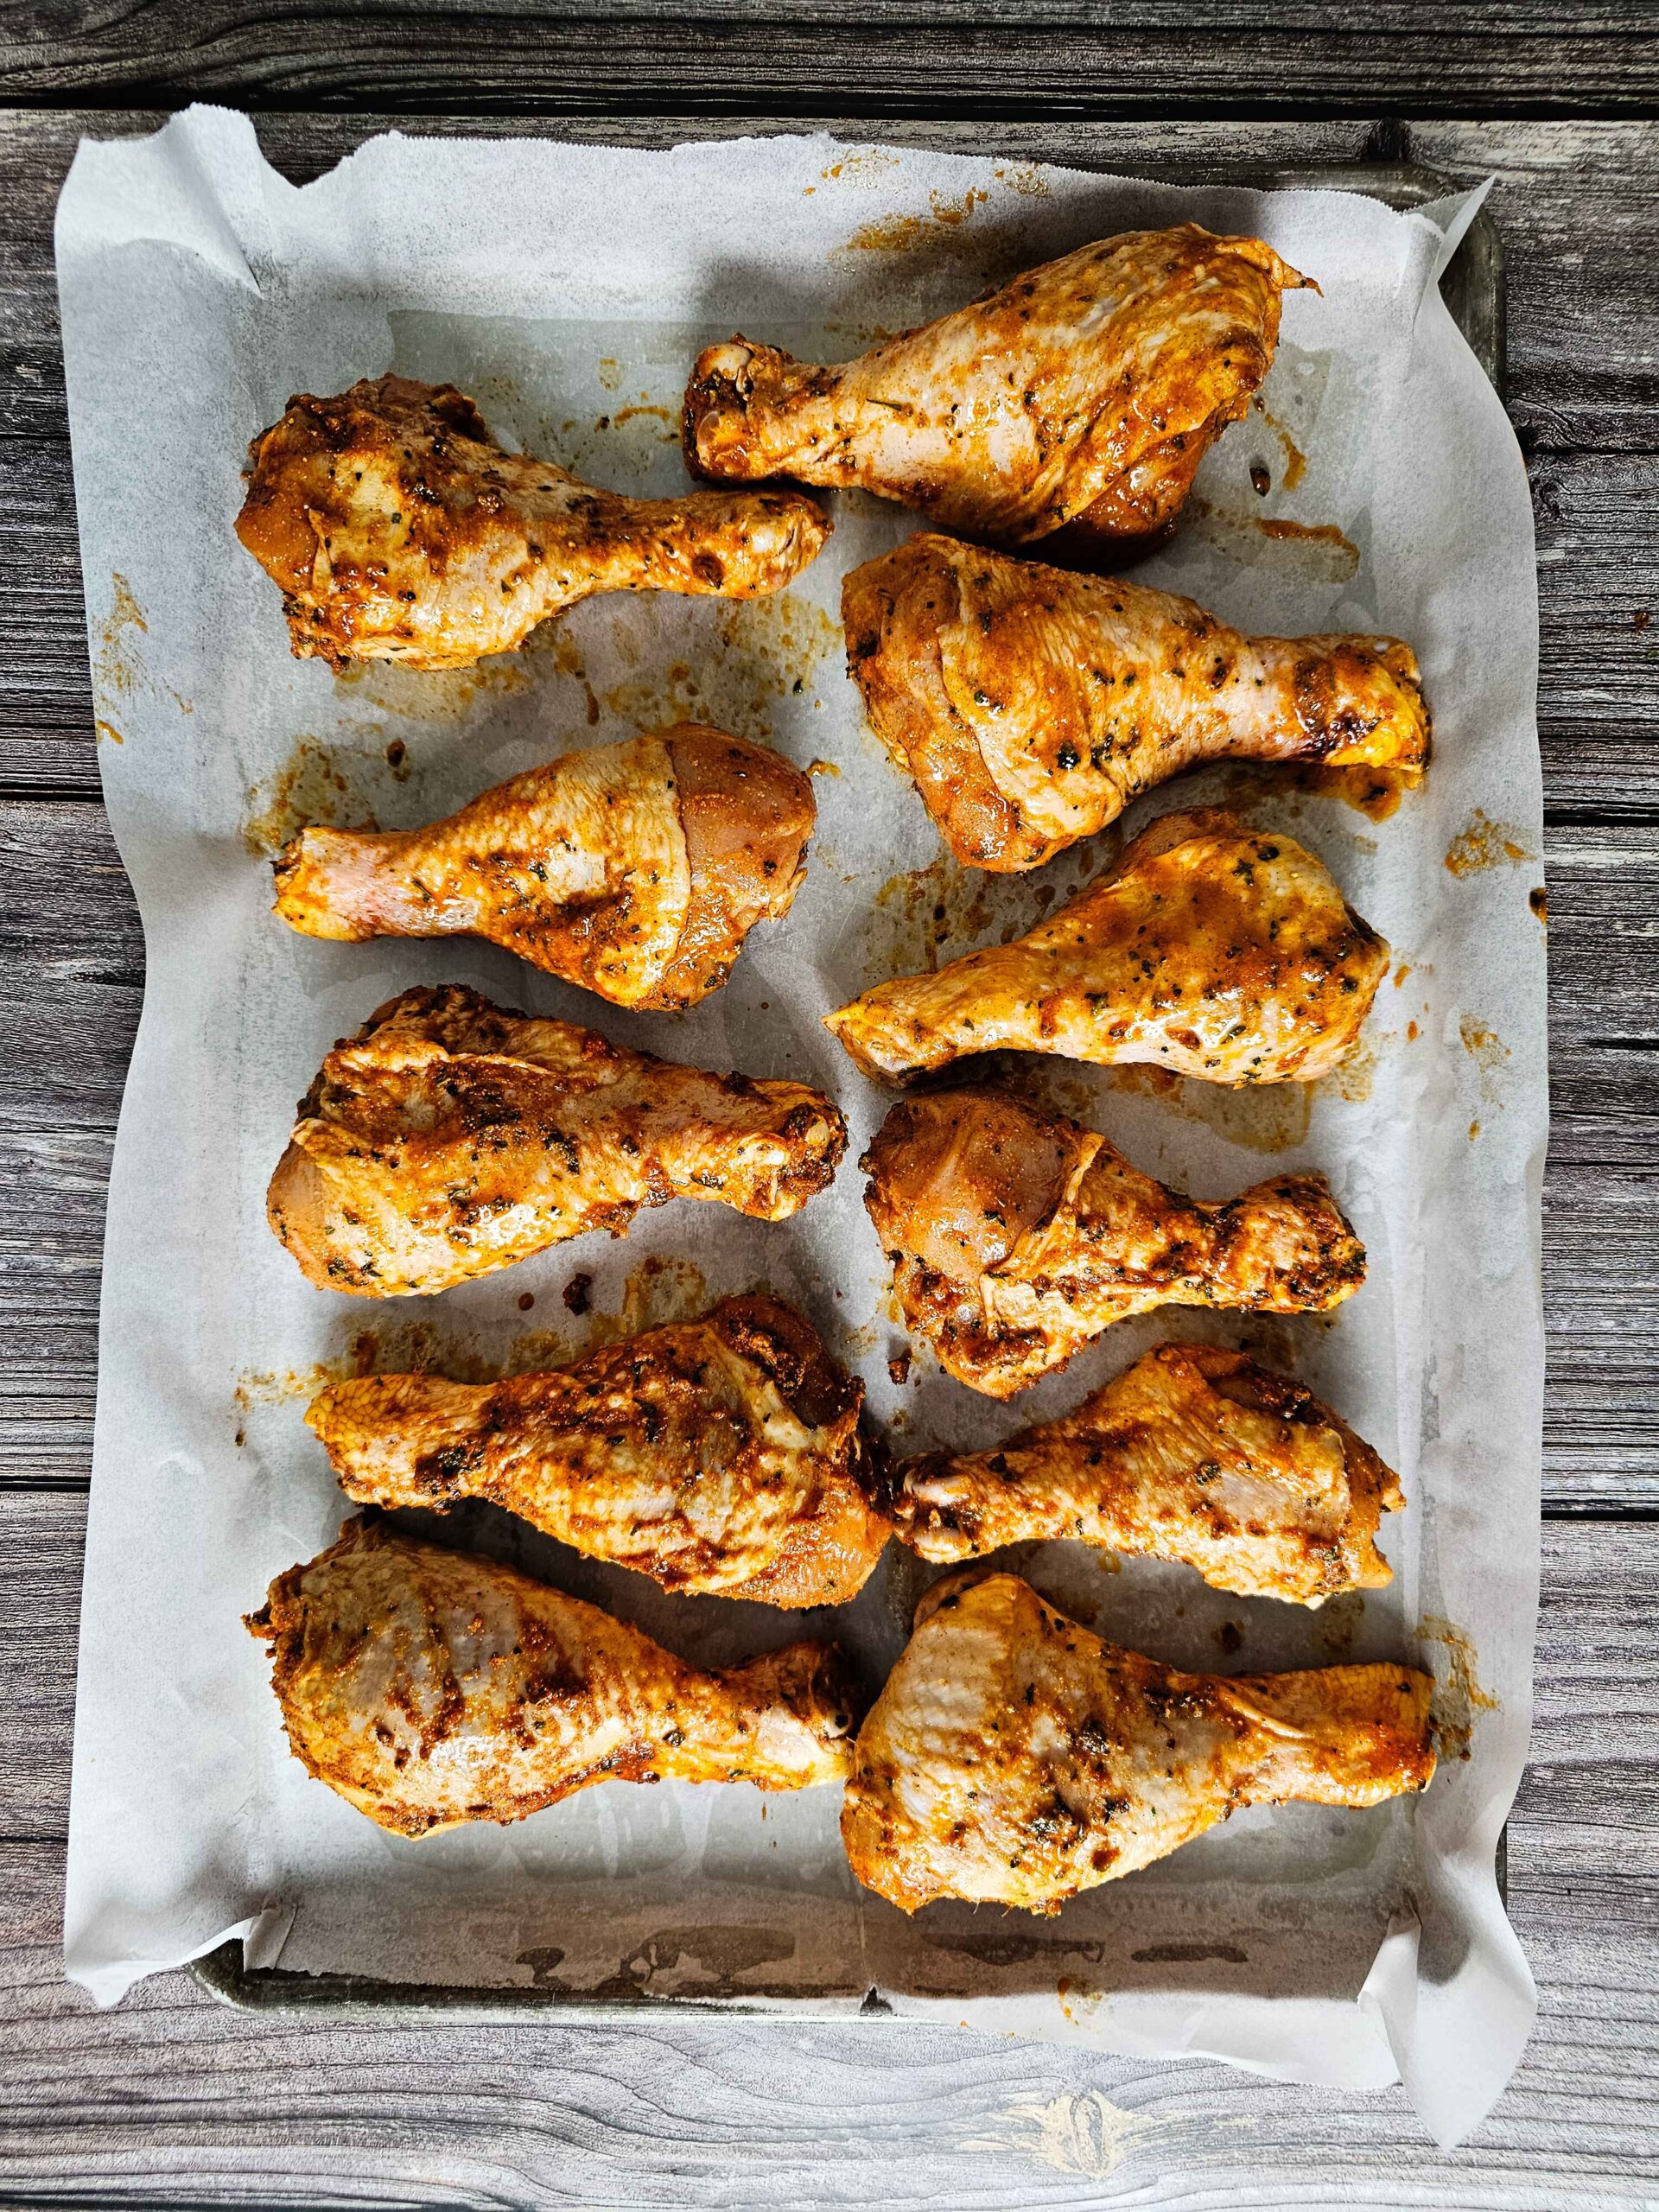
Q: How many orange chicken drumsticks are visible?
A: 11